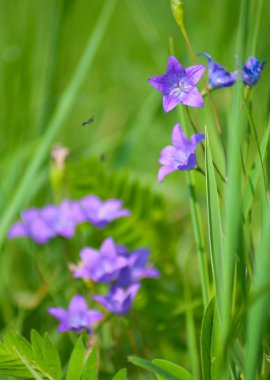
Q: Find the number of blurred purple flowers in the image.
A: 7